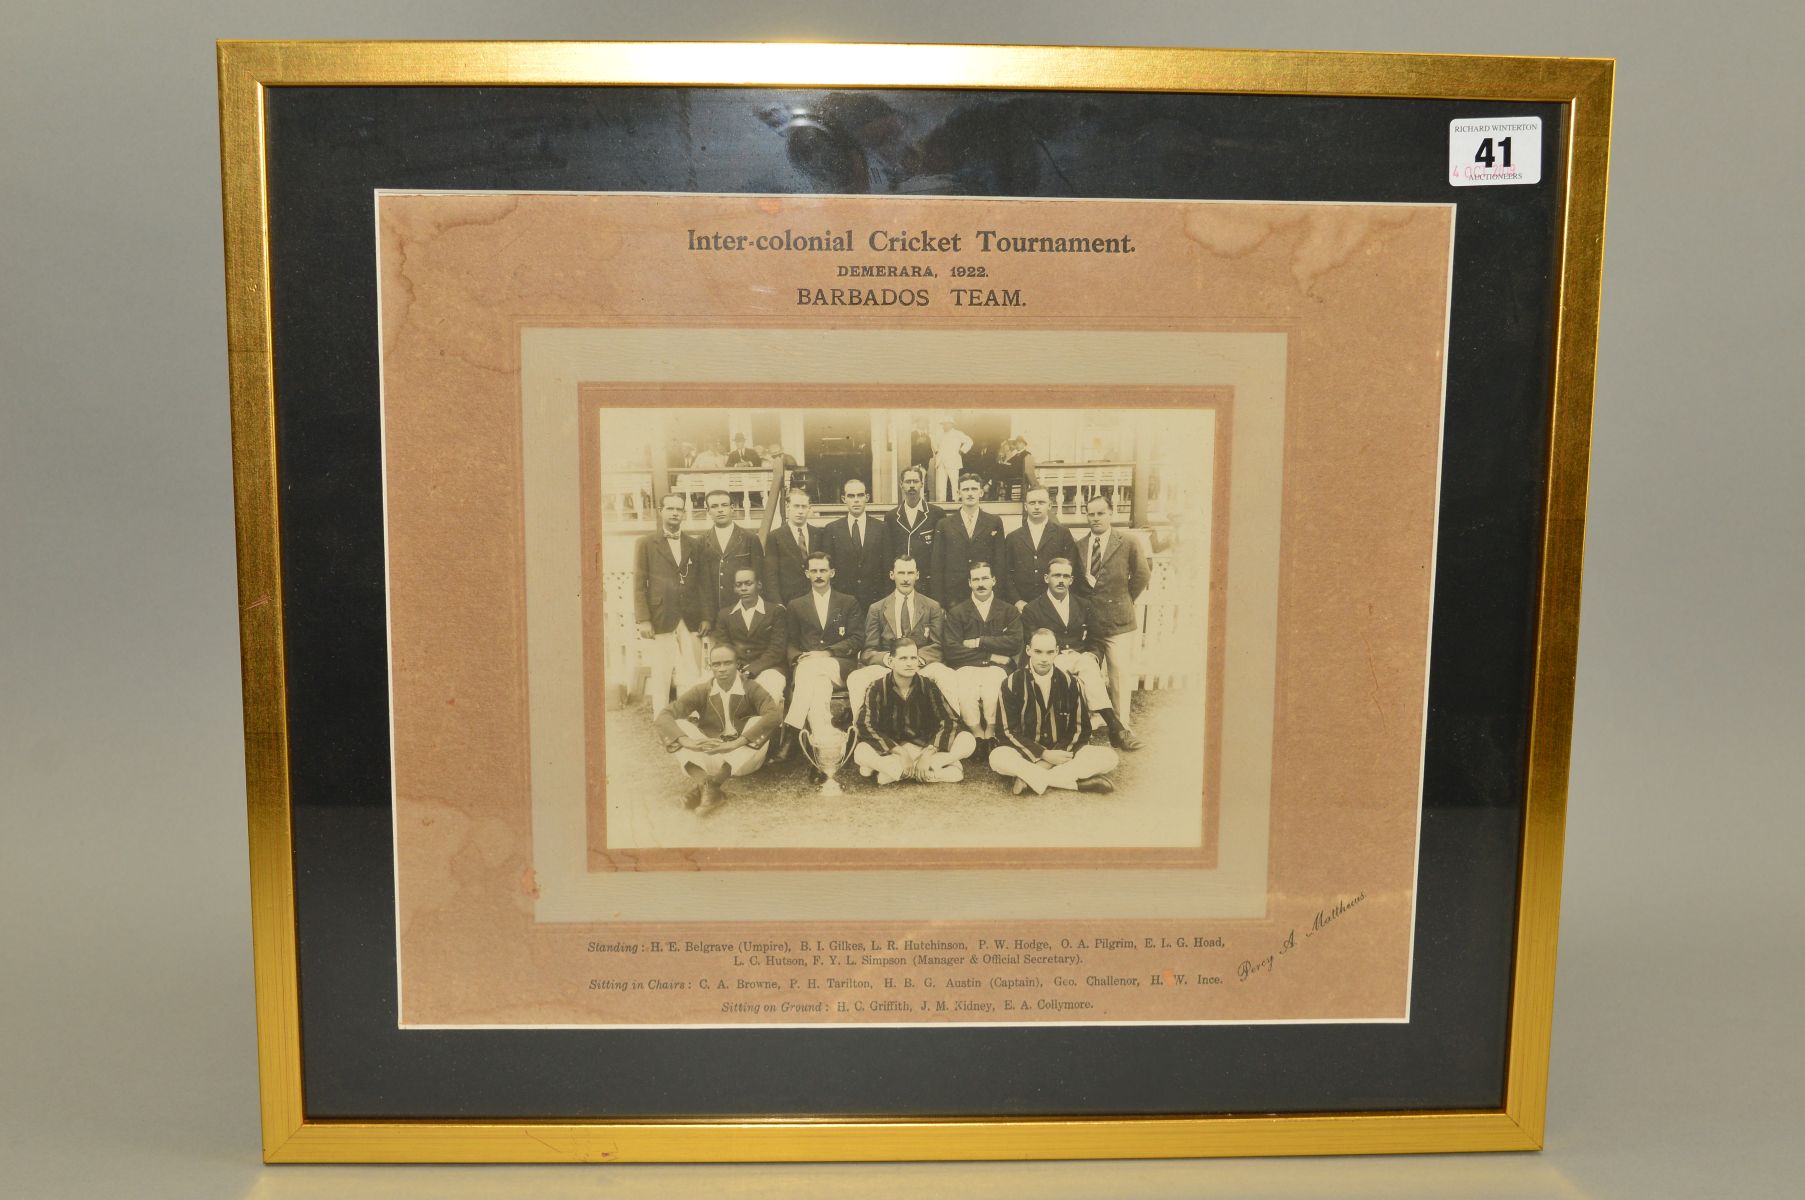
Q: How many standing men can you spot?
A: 8